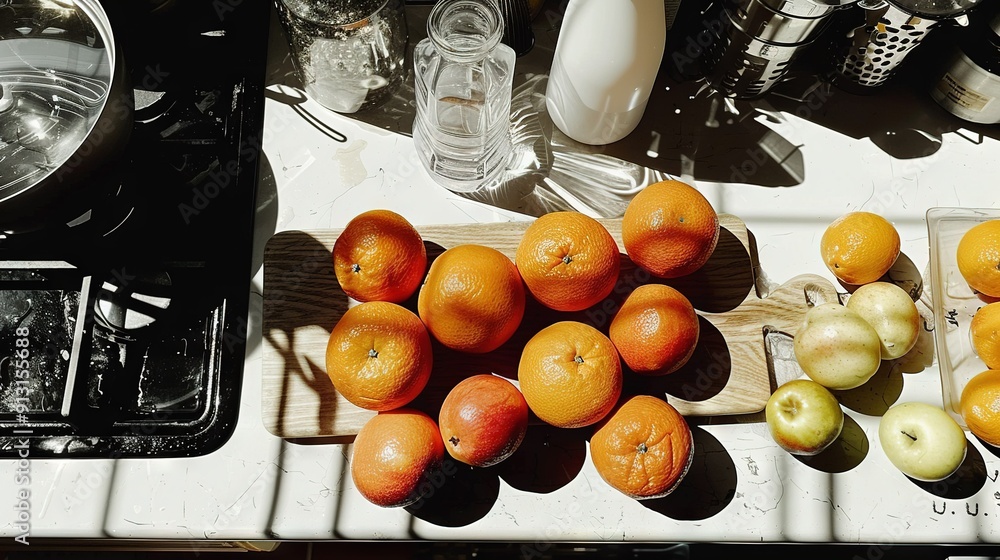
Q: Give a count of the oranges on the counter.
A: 14